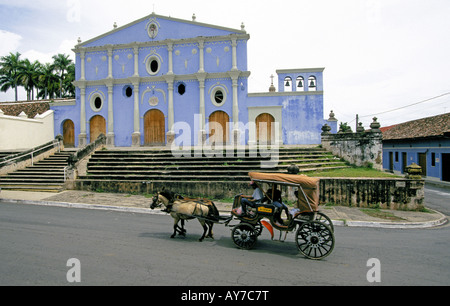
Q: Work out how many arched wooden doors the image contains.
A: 5